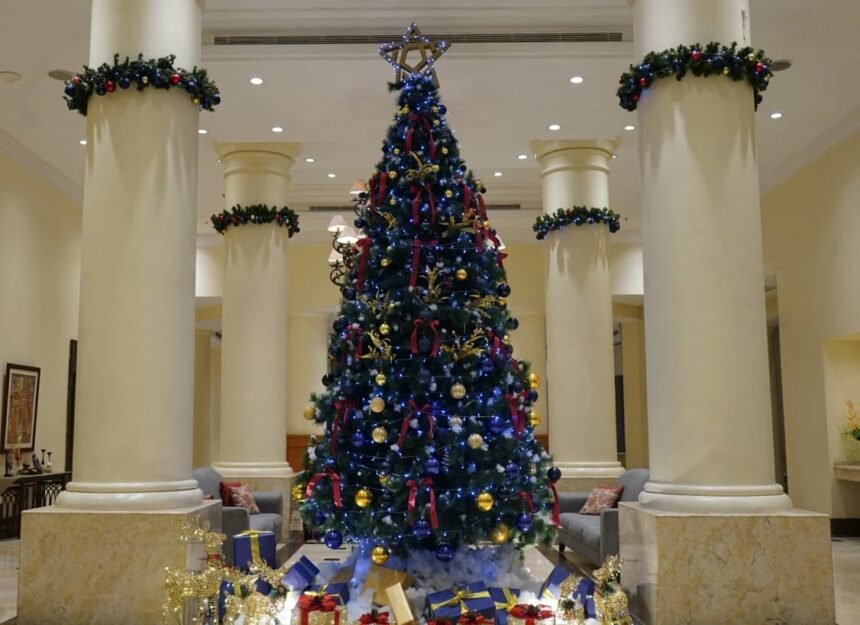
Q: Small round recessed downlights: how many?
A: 12